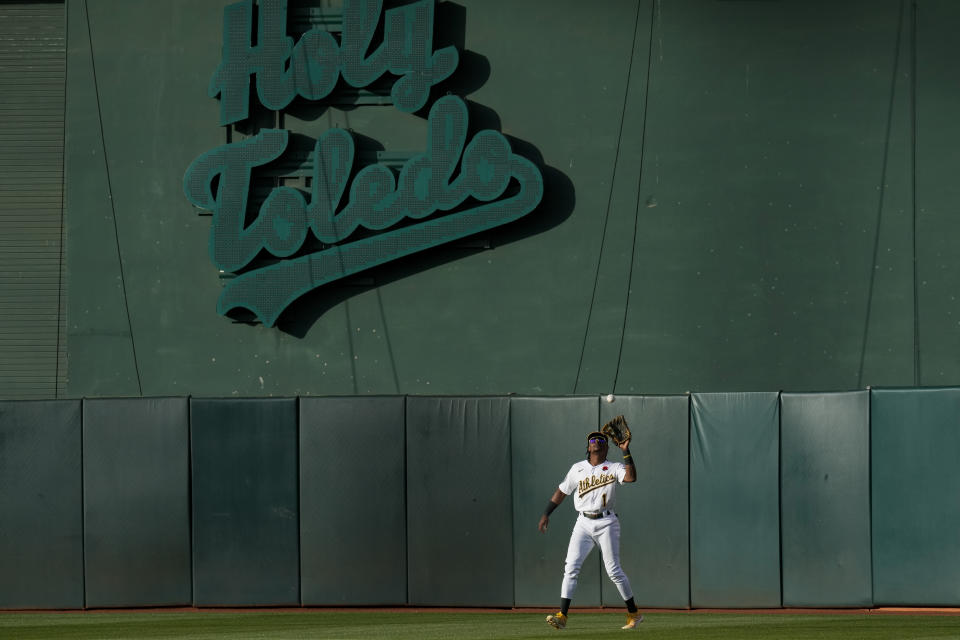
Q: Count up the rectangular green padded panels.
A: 10